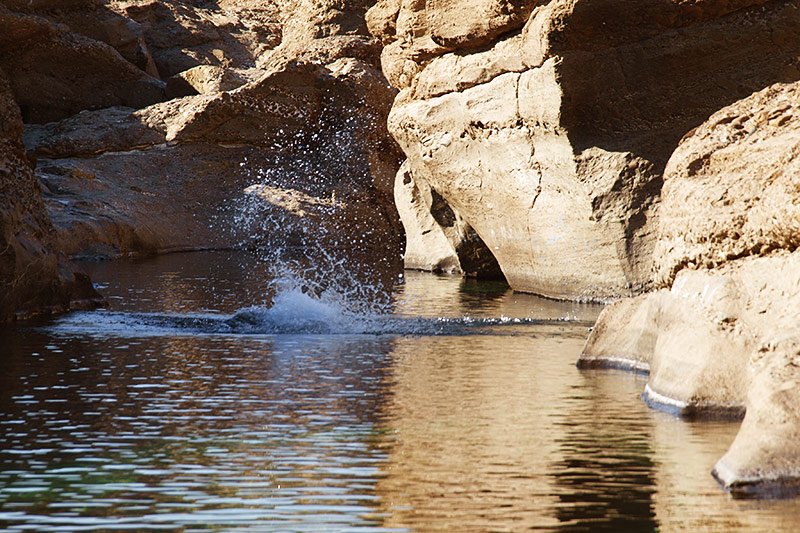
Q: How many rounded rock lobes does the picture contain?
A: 3